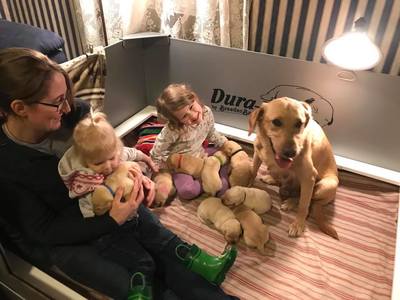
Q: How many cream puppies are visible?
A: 8